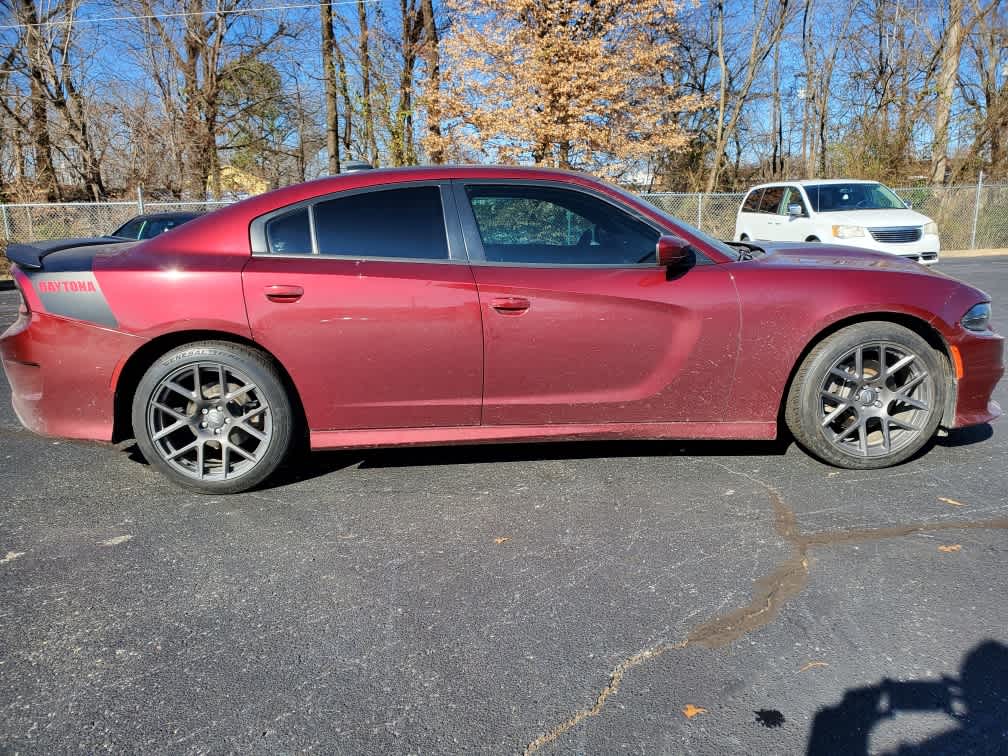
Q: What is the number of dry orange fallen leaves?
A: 5